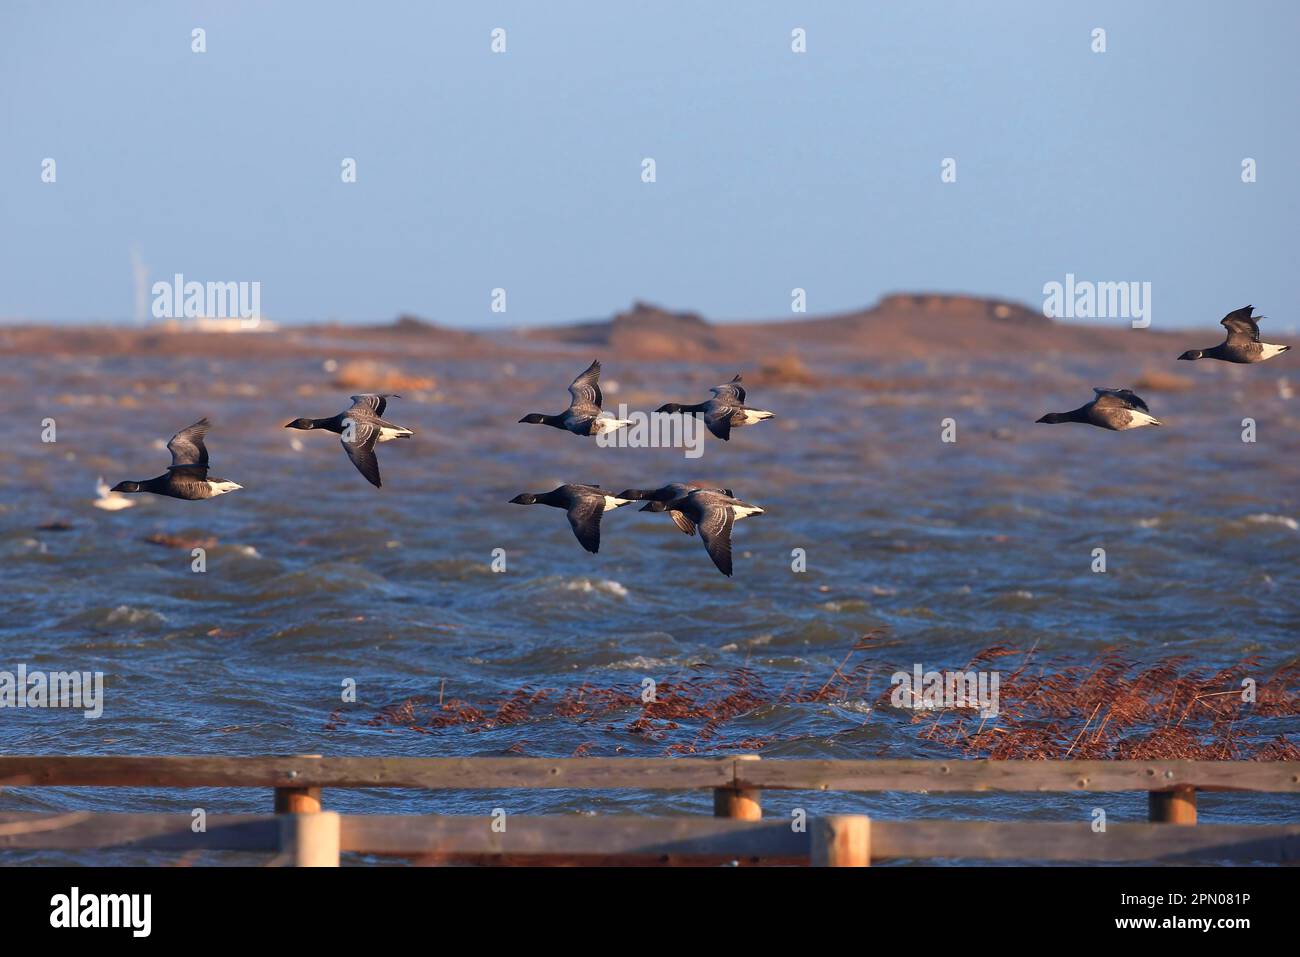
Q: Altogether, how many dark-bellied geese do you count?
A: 9